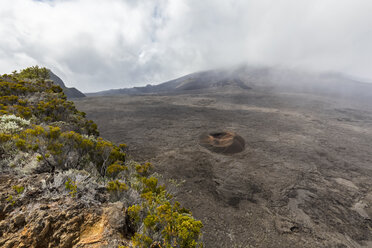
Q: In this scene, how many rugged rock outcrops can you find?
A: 1